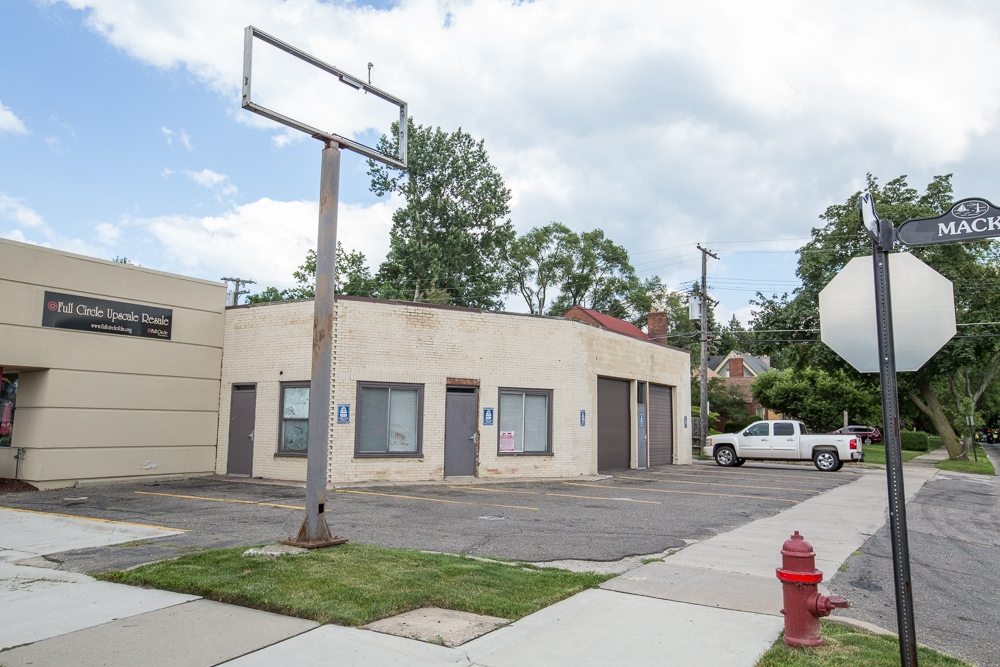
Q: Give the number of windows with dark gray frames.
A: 3